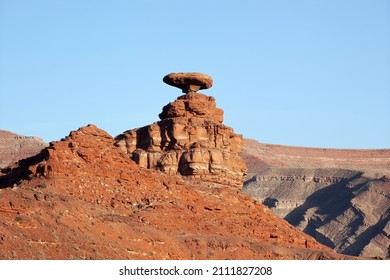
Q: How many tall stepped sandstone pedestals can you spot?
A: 1